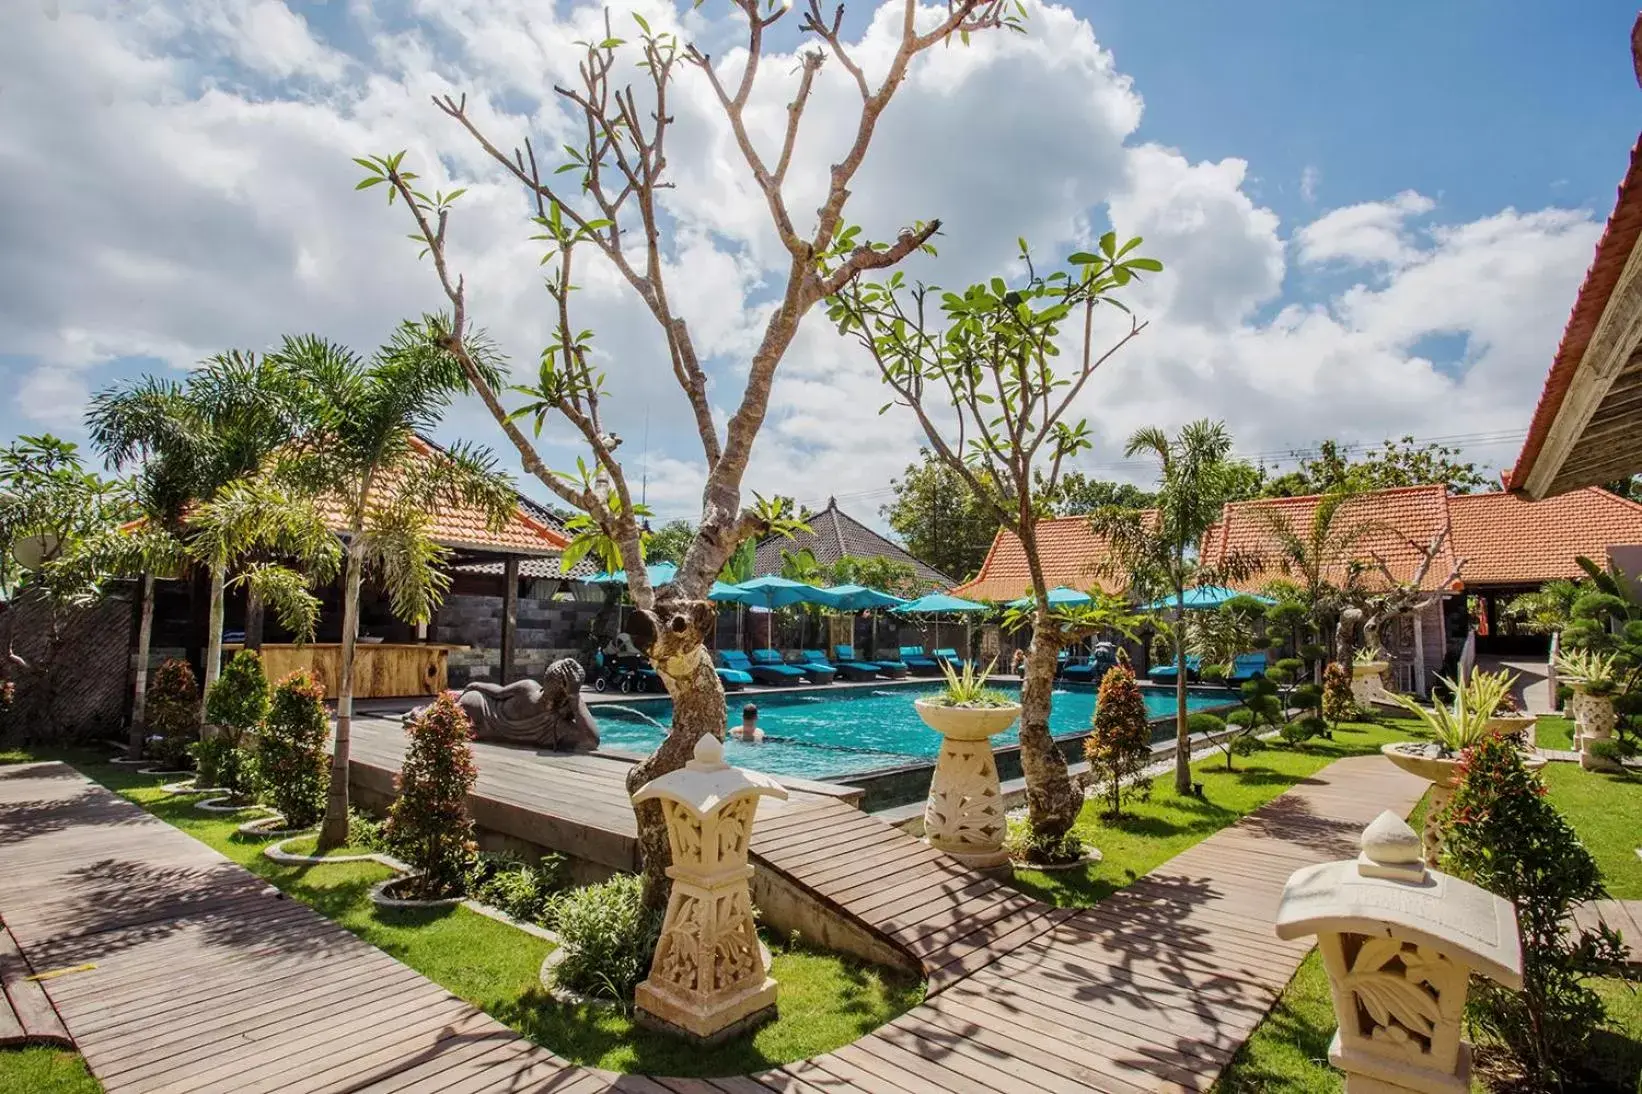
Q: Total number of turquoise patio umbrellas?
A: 7